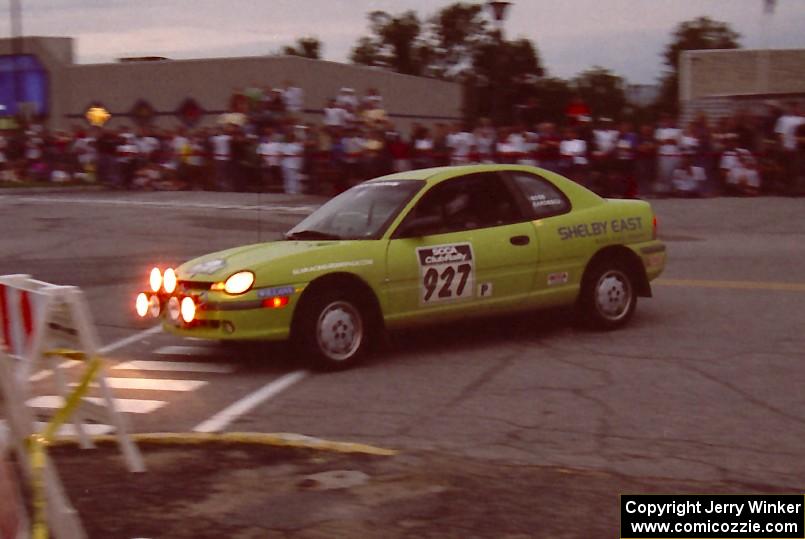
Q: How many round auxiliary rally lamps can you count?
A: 6